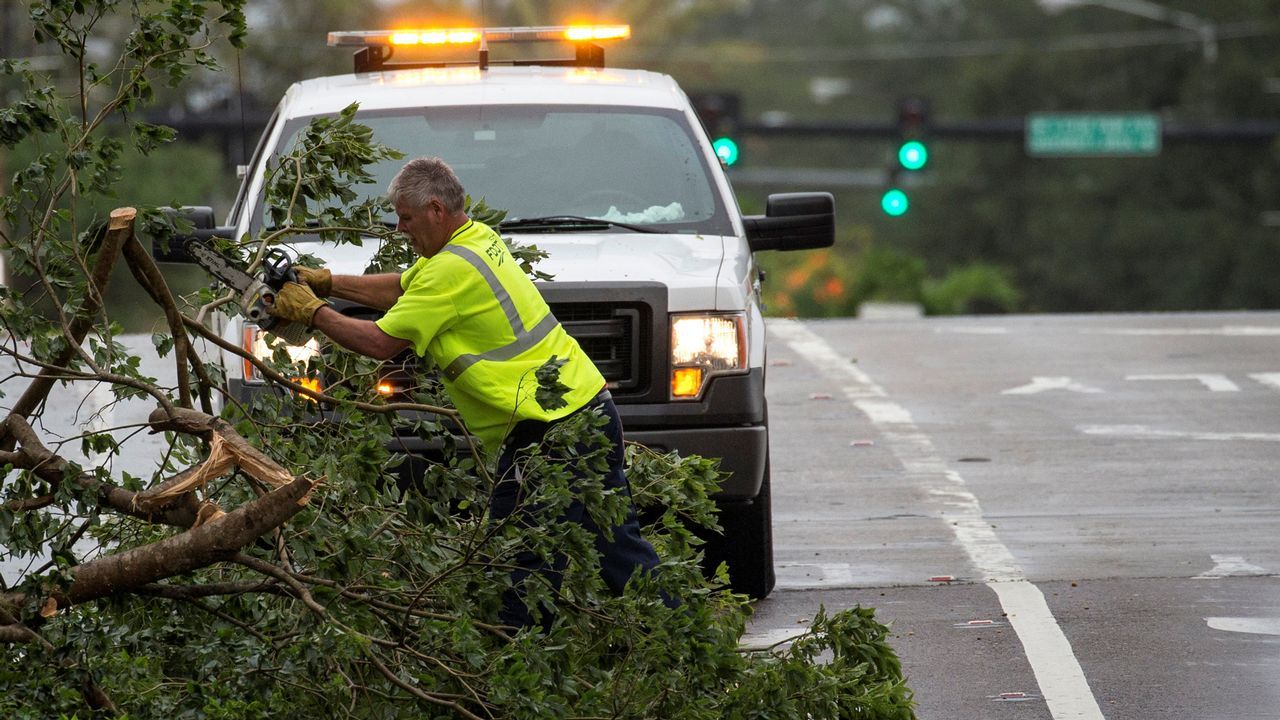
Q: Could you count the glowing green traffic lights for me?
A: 3